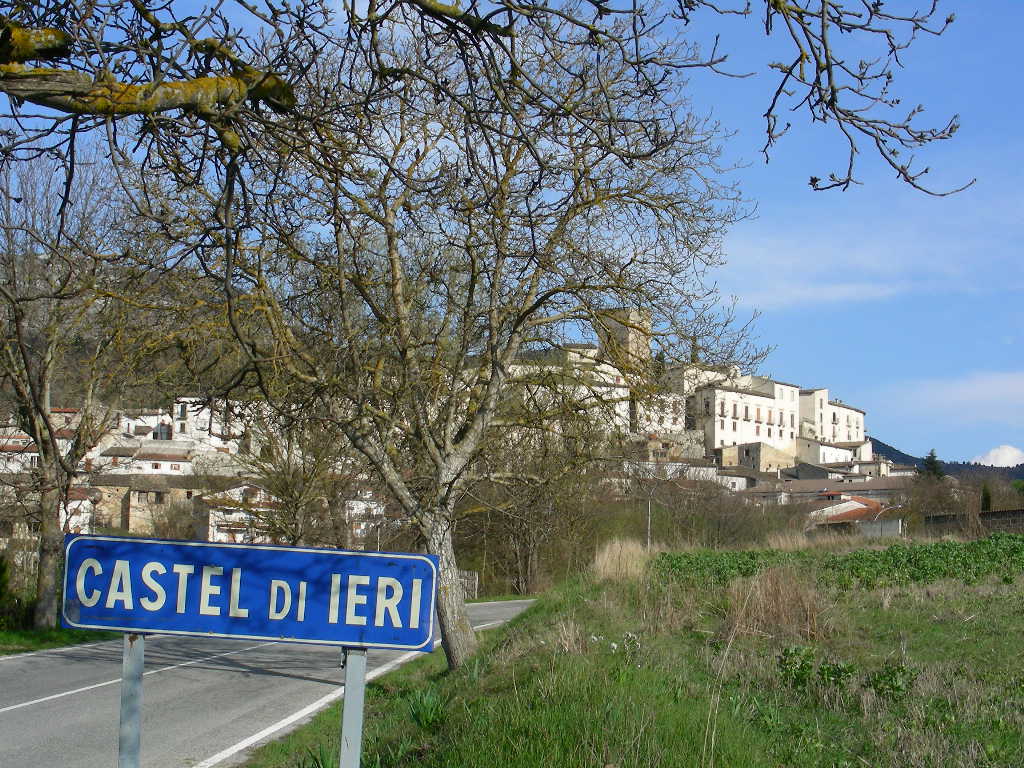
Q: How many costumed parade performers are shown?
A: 0